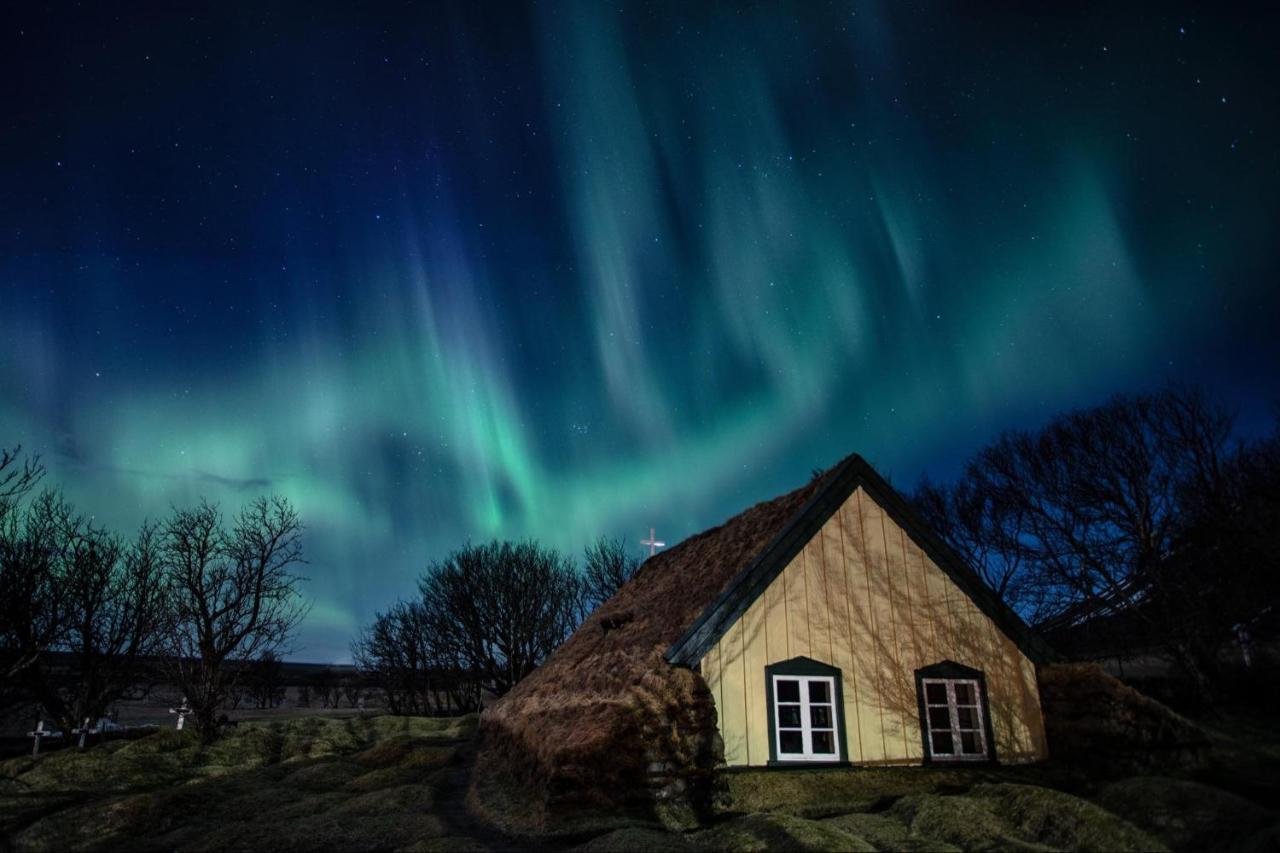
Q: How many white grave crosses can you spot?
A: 3